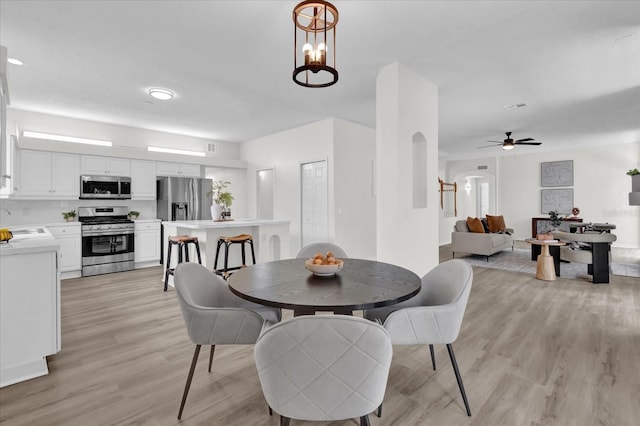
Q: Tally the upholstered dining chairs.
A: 4